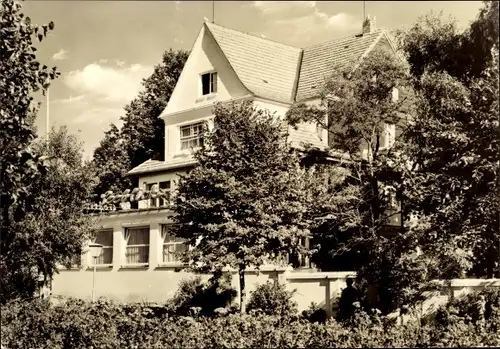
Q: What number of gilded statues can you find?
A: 0